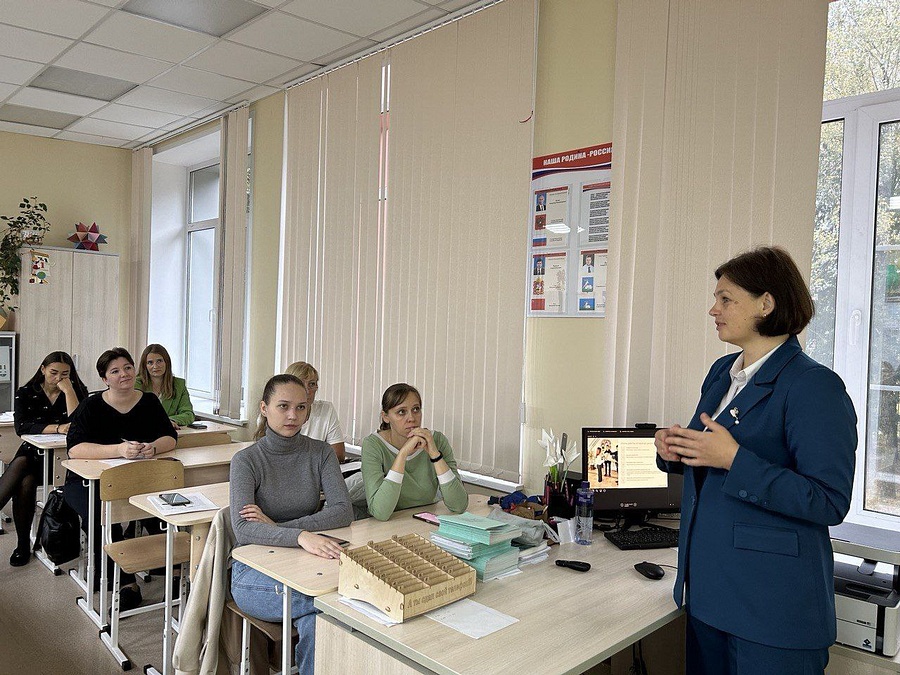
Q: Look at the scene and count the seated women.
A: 6